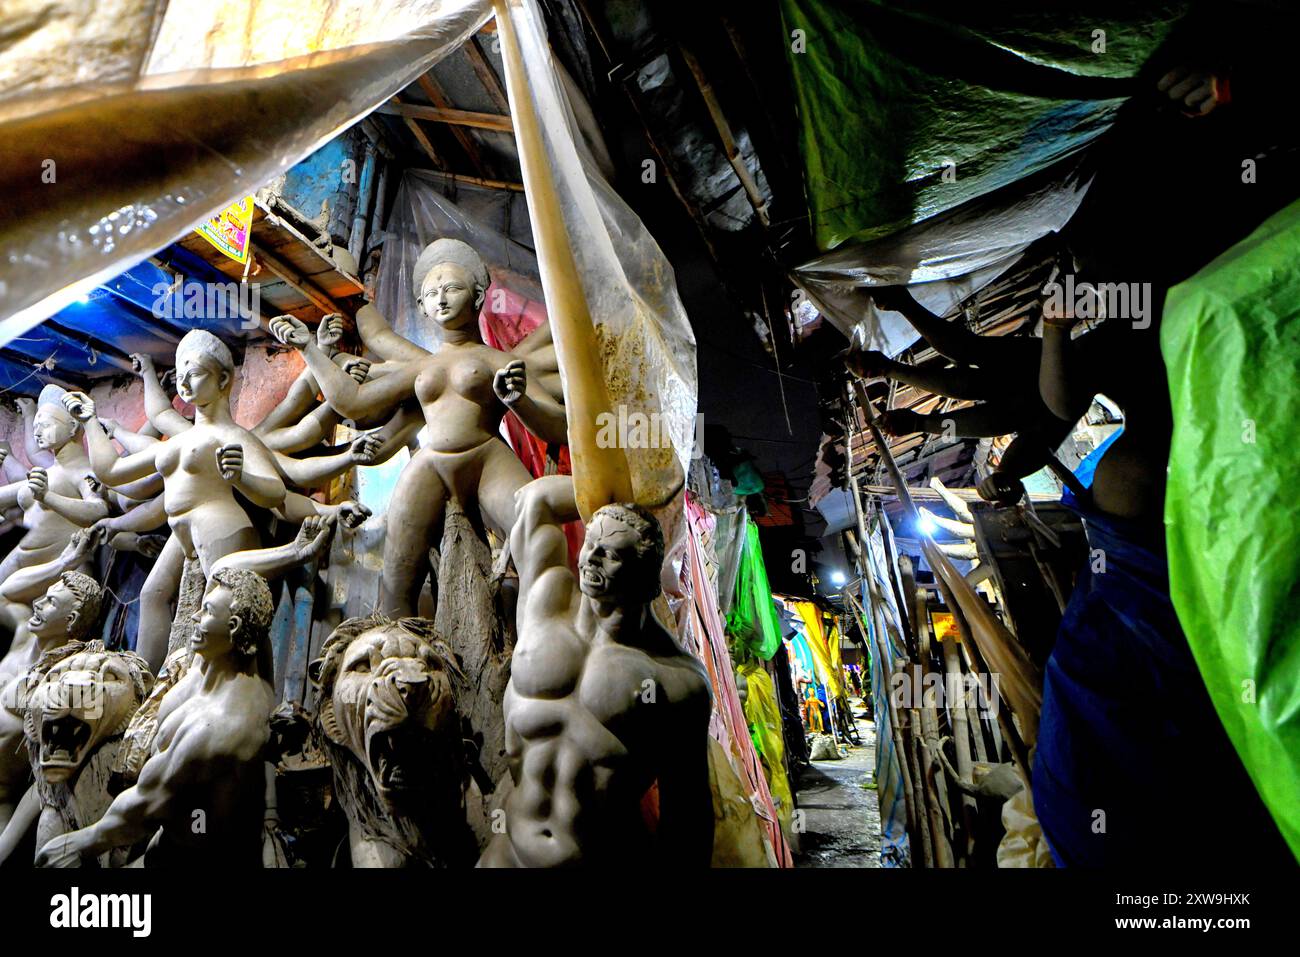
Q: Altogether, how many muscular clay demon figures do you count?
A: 3